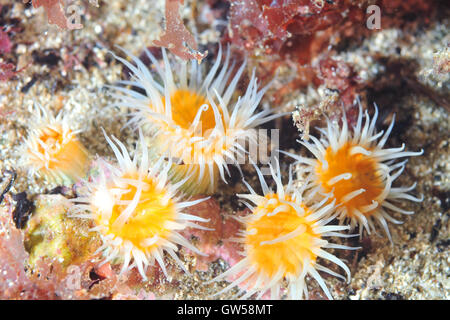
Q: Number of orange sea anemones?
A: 5